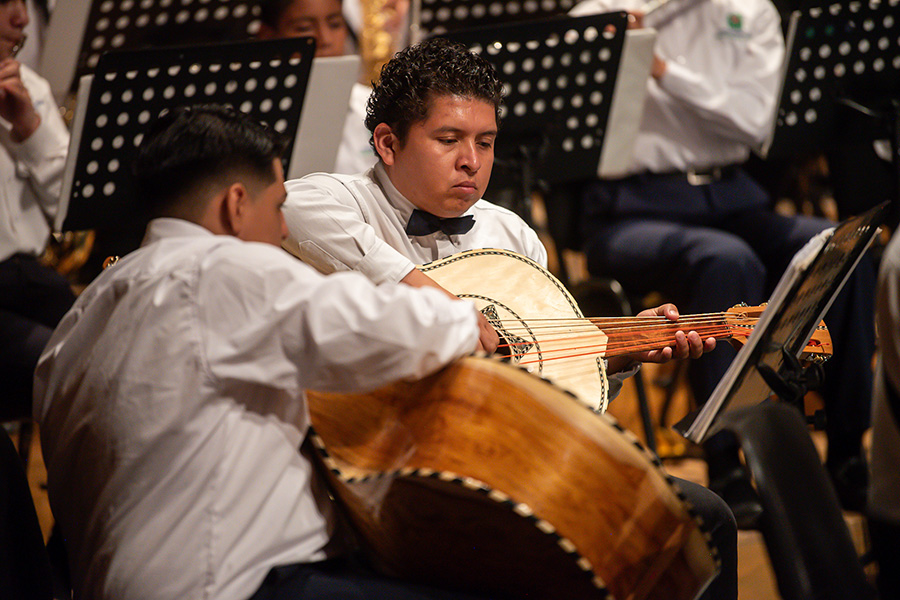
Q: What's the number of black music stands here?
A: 6